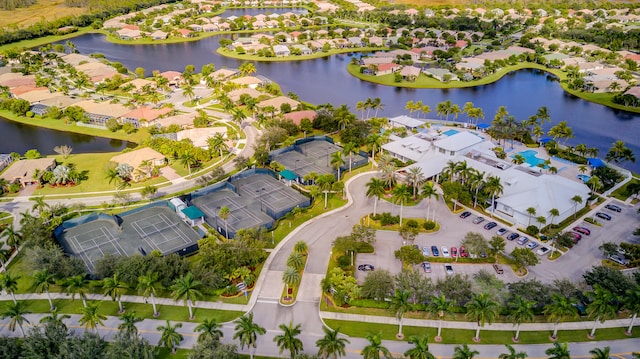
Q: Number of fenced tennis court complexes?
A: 3